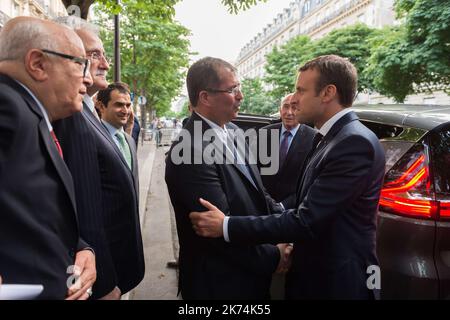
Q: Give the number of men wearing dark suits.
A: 6